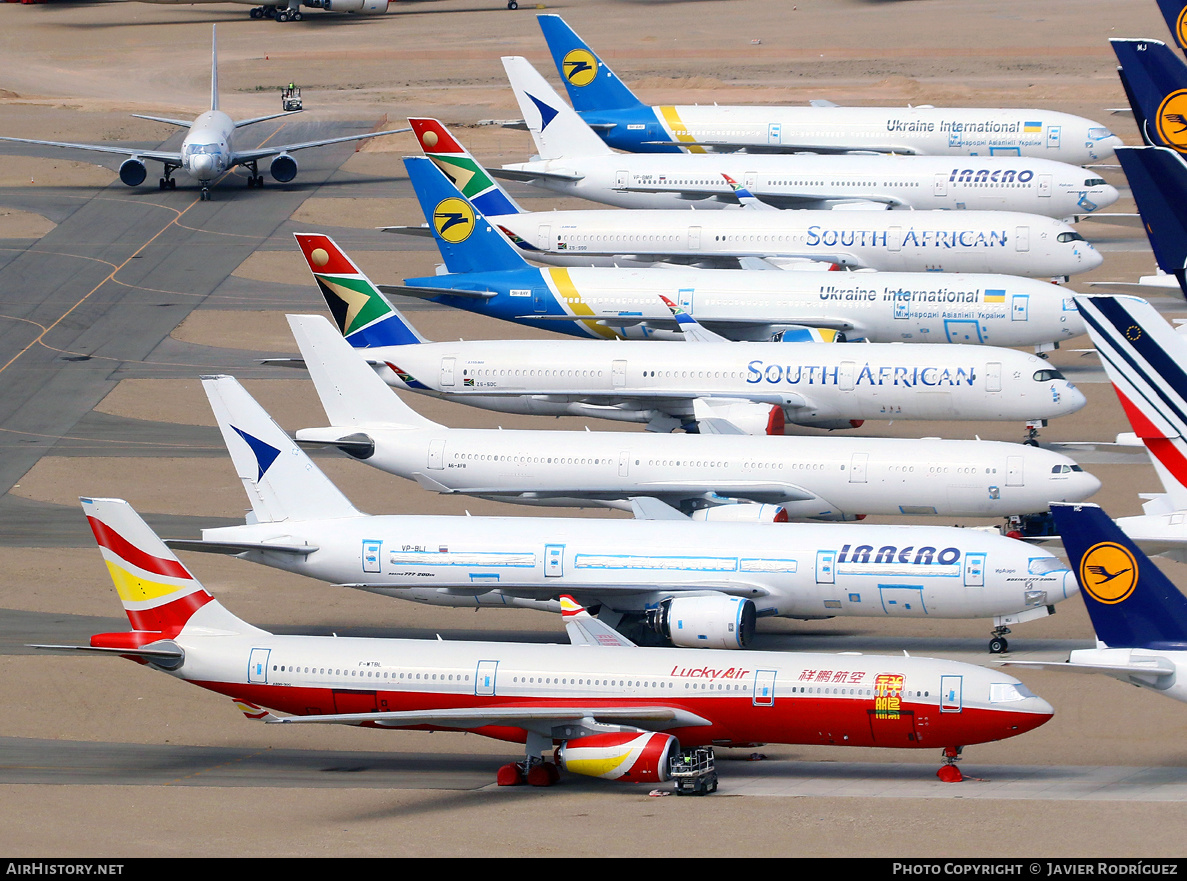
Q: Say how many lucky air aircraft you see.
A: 1